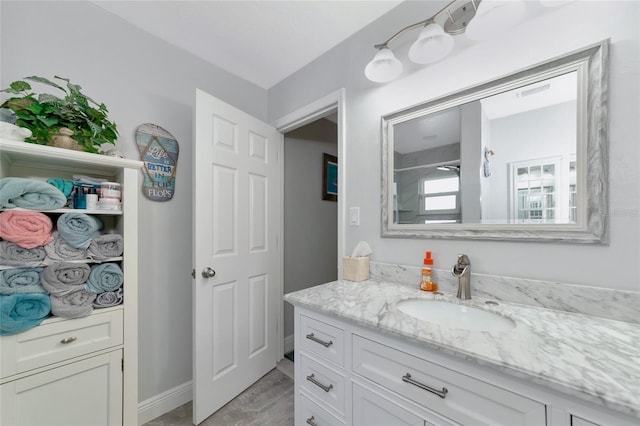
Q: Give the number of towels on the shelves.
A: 12